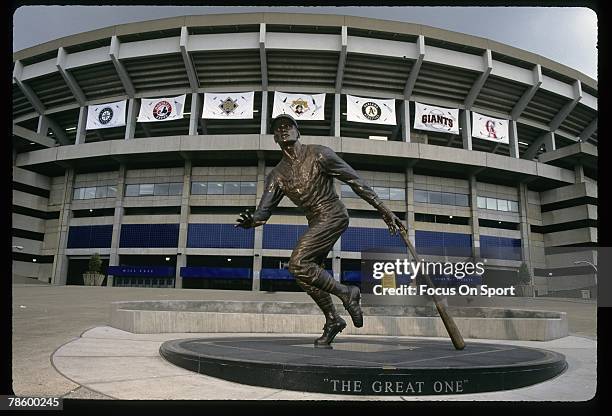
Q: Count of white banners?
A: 7